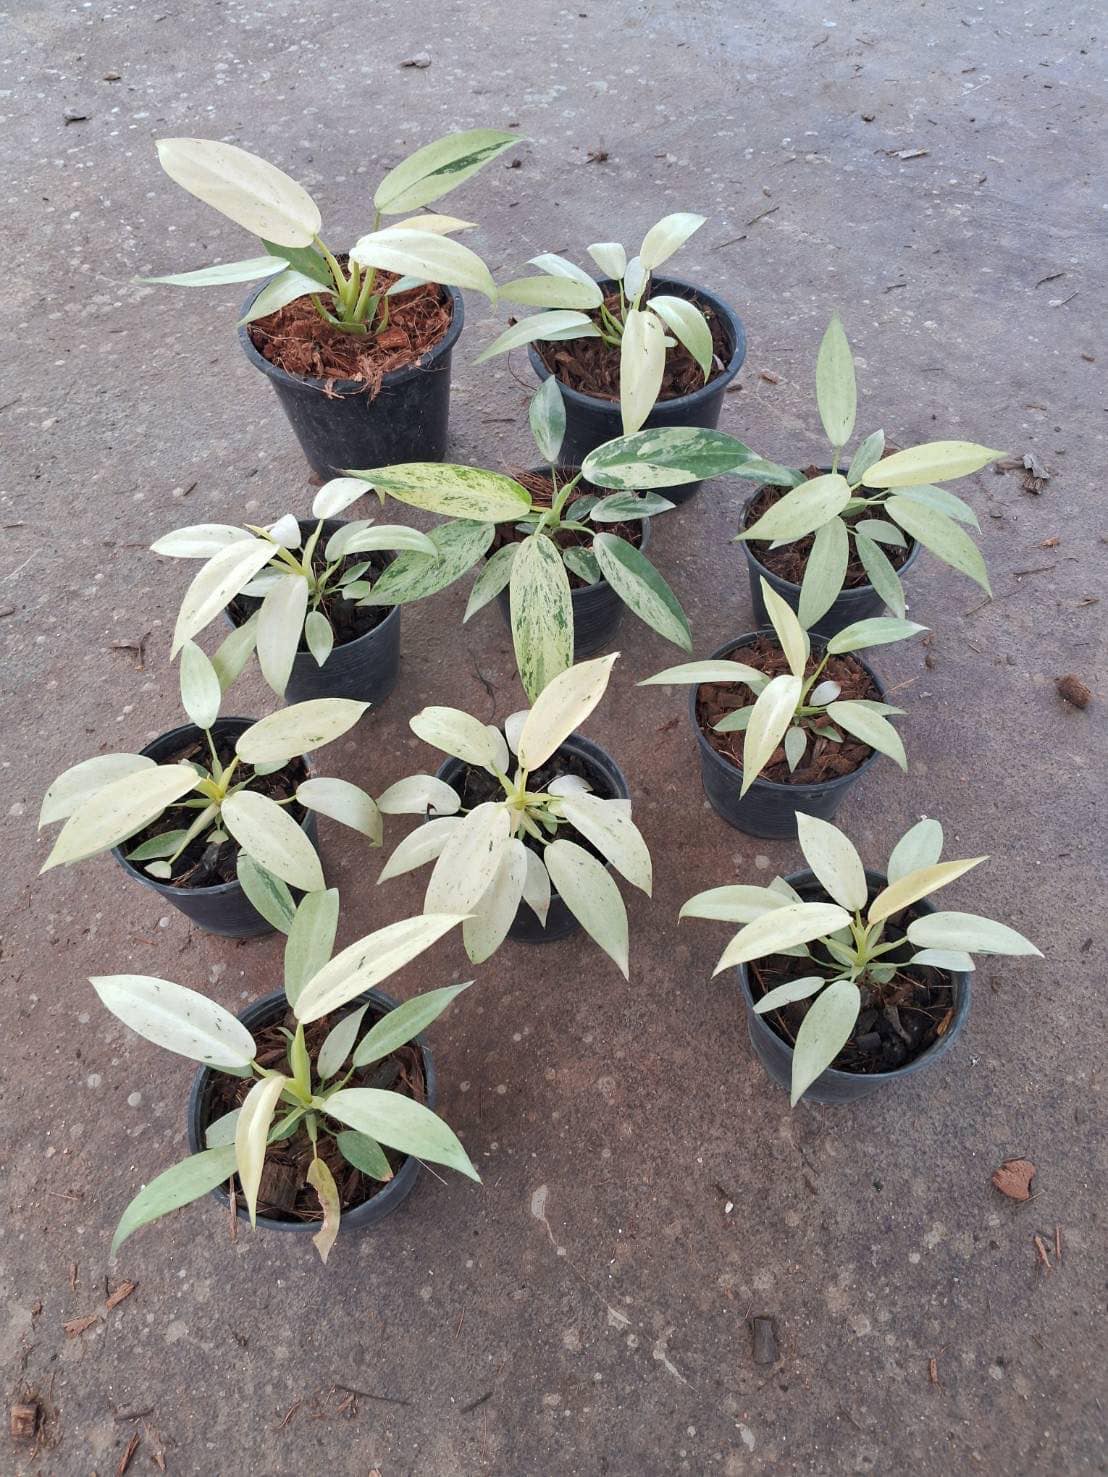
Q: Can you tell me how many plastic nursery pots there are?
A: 10